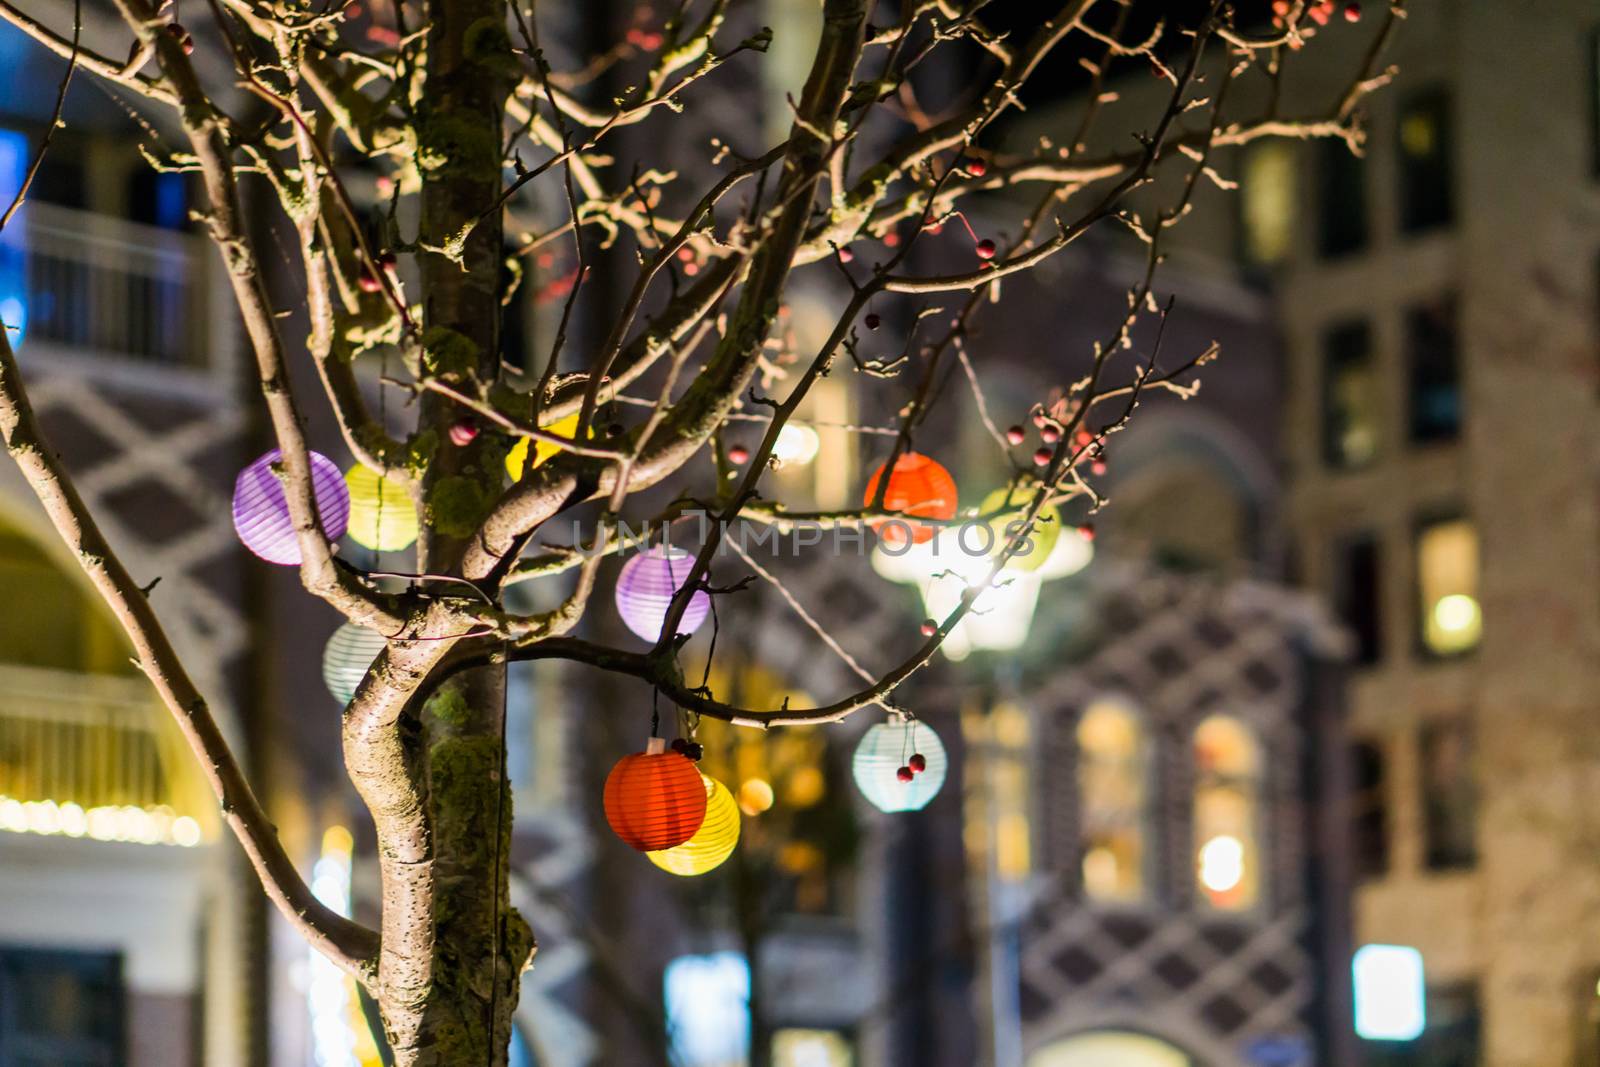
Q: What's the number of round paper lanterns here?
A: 10